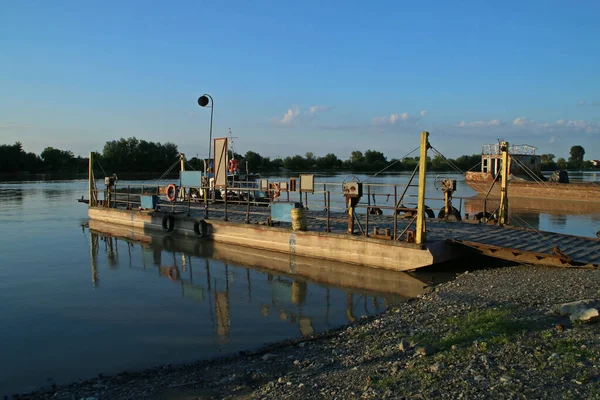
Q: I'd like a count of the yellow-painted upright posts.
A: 4